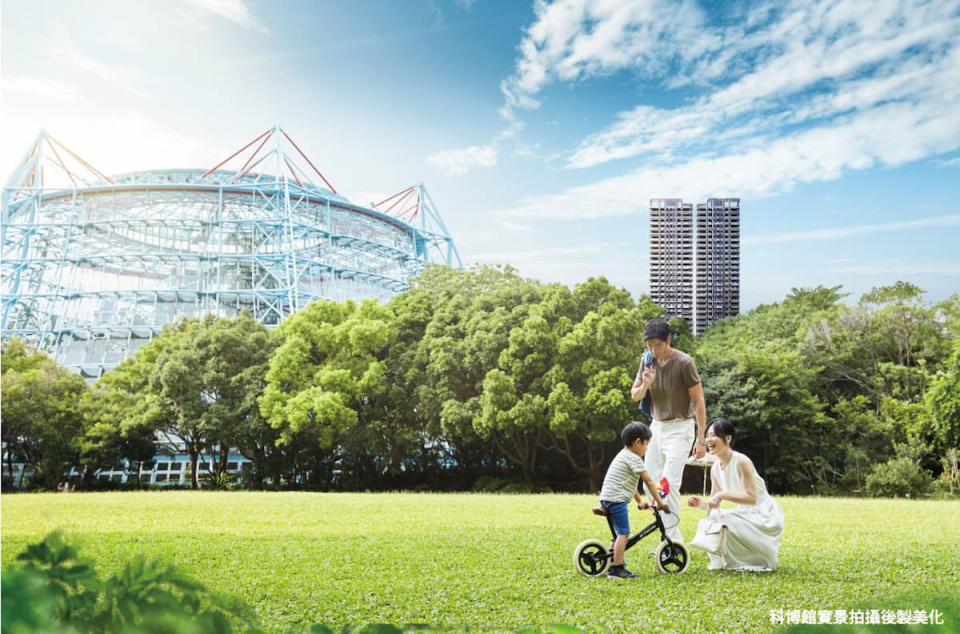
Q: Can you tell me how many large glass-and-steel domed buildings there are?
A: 1